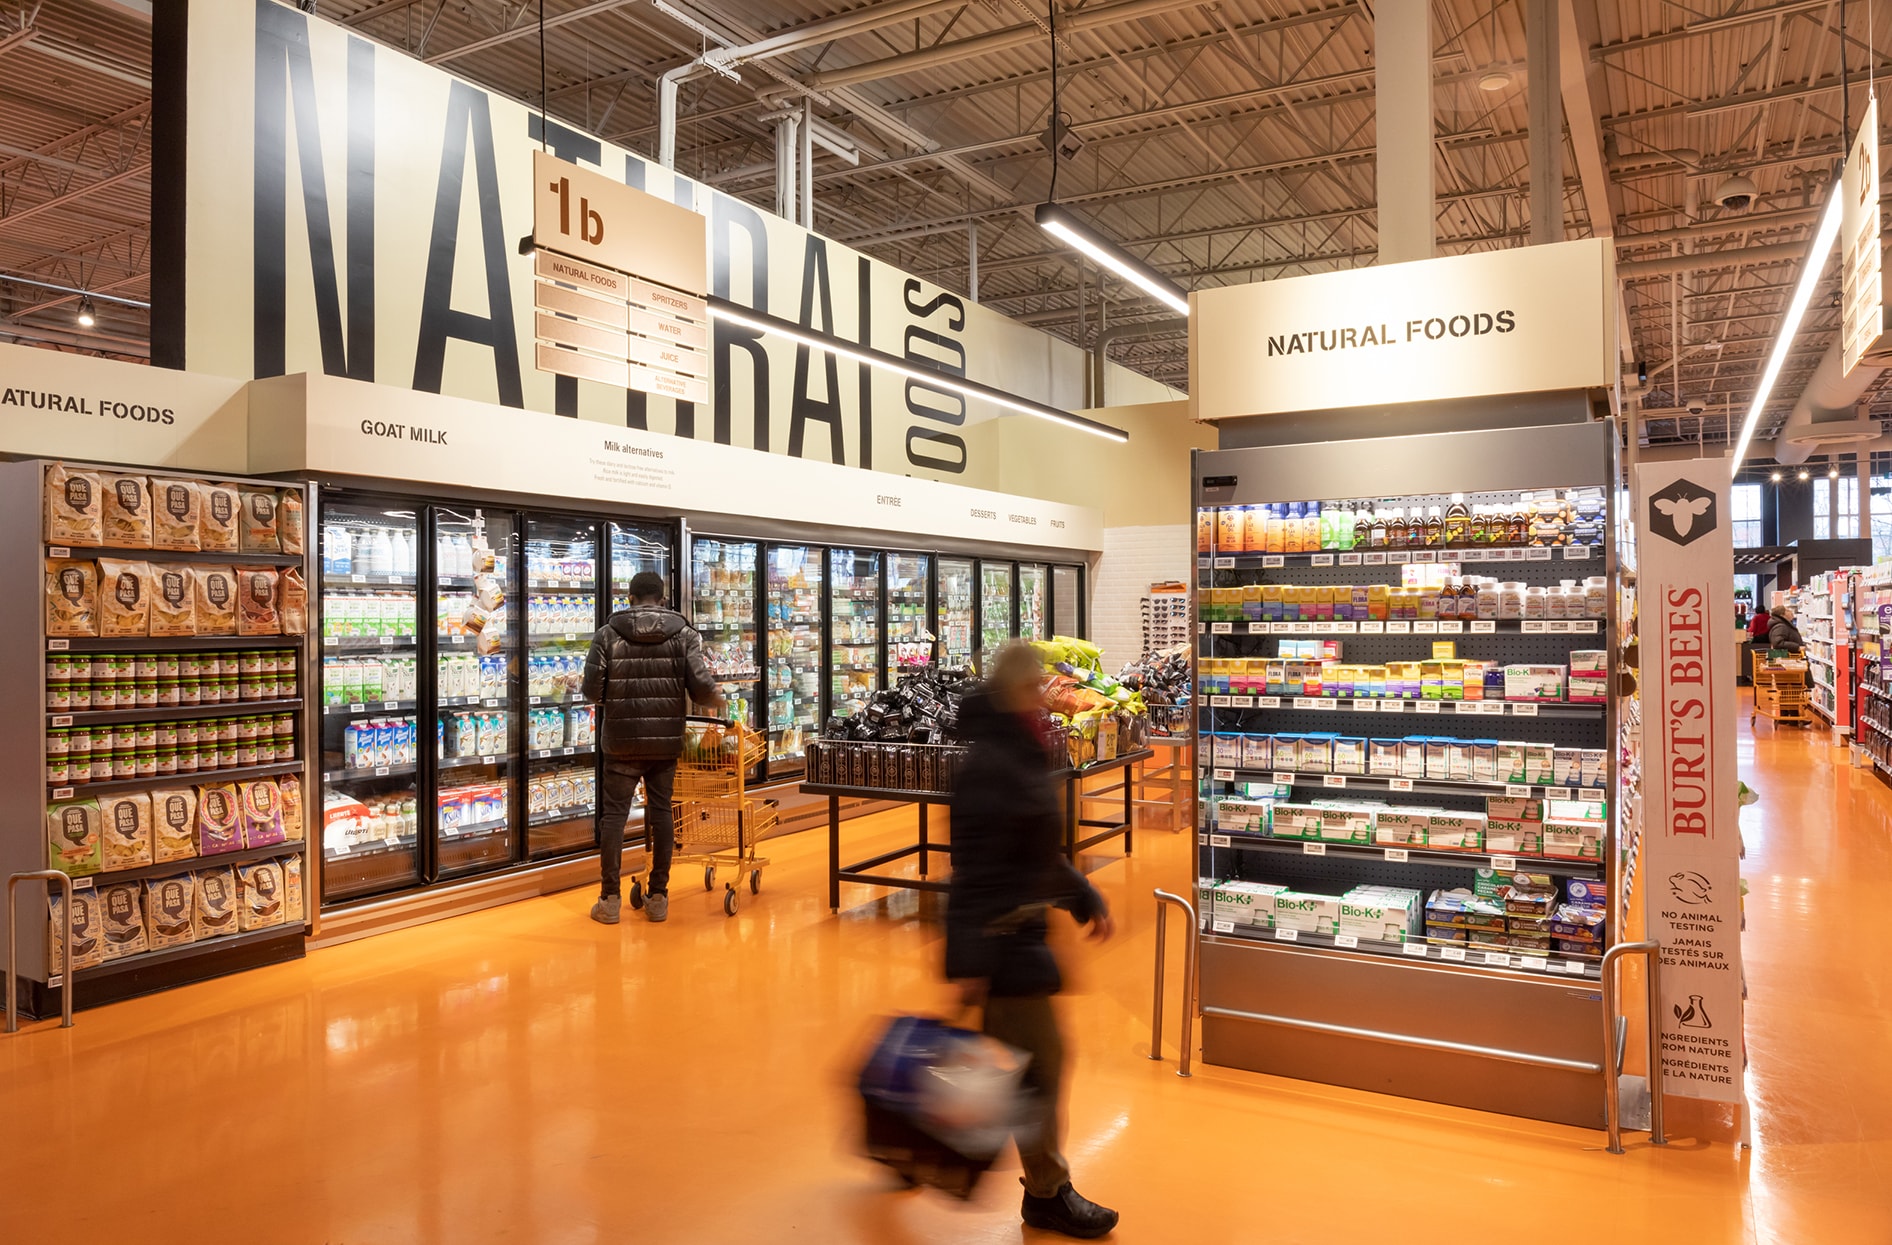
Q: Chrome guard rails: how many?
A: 3